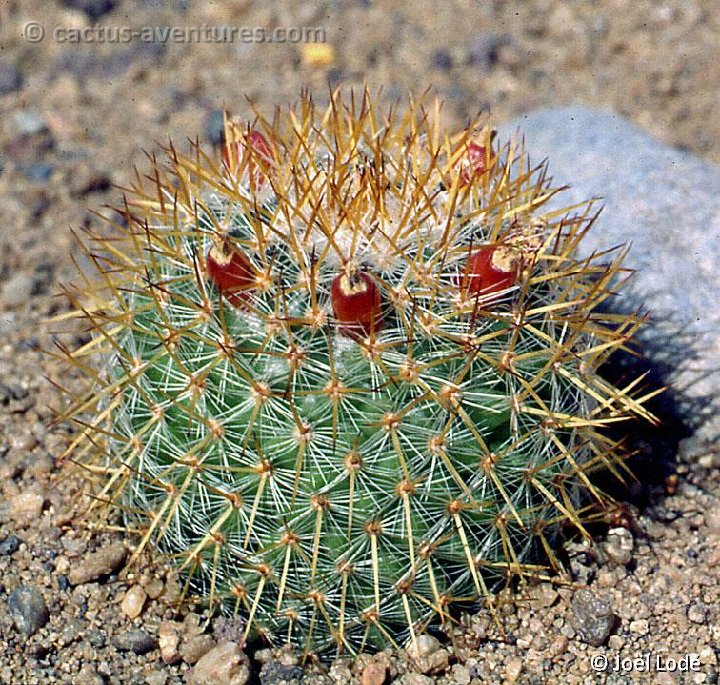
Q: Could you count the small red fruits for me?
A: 5